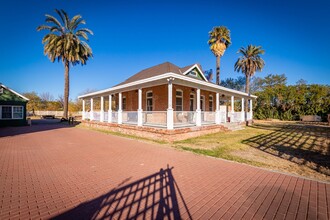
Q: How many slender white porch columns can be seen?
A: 12